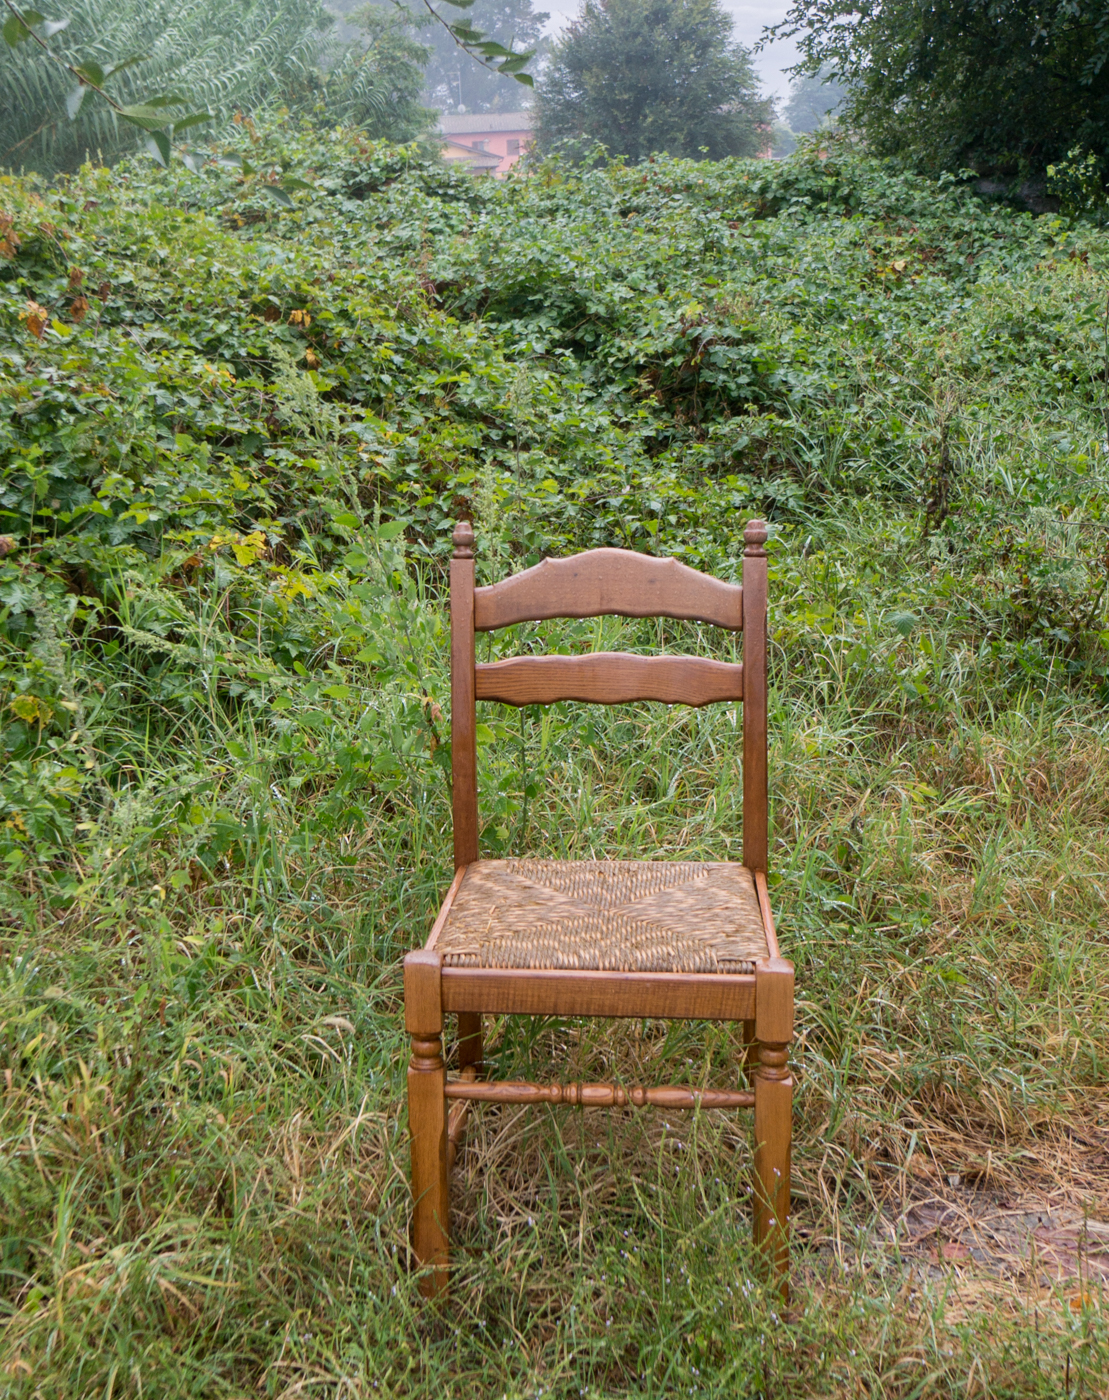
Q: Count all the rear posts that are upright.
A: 2